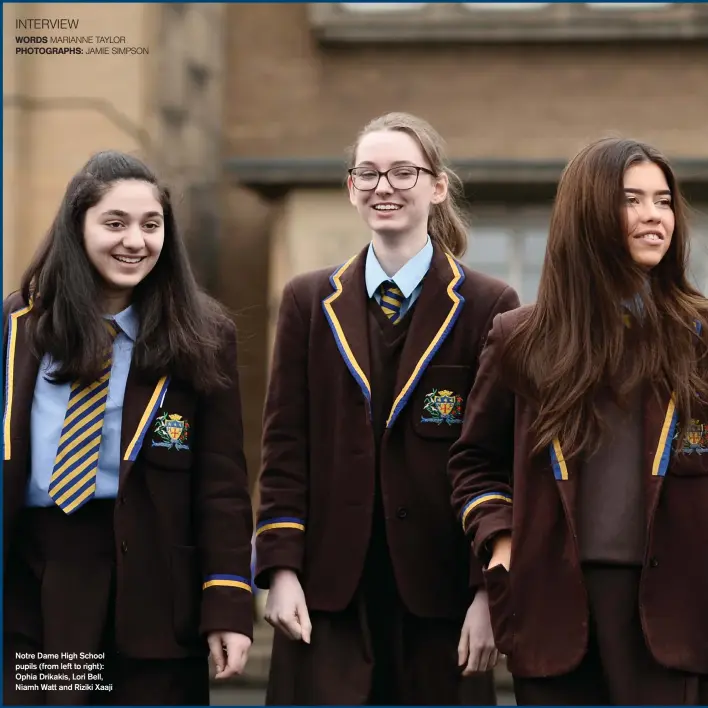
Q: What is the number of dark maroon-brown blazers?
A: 3